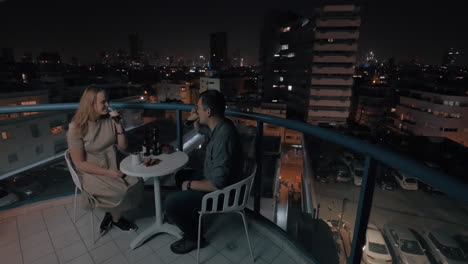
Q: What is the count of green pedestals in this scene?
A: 0